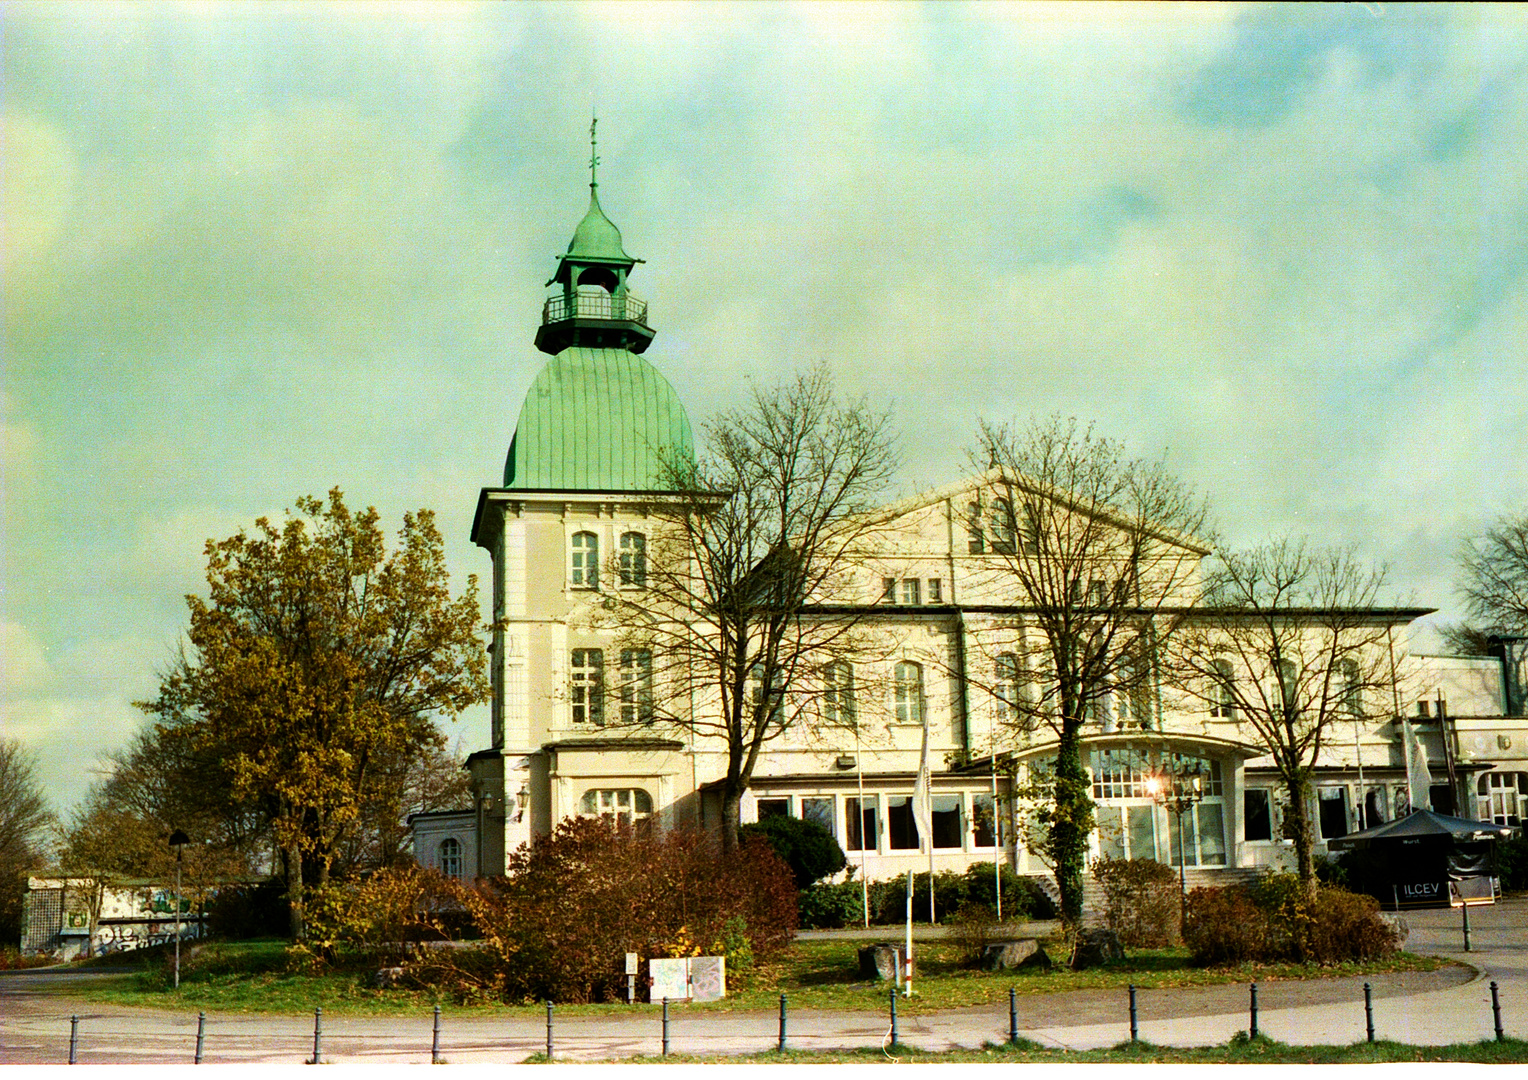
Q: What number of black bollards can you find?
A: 13